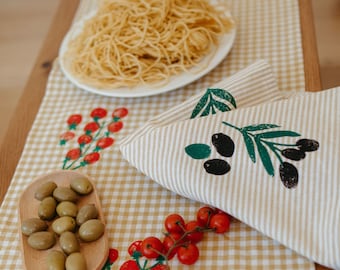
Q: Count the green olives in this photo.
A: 13